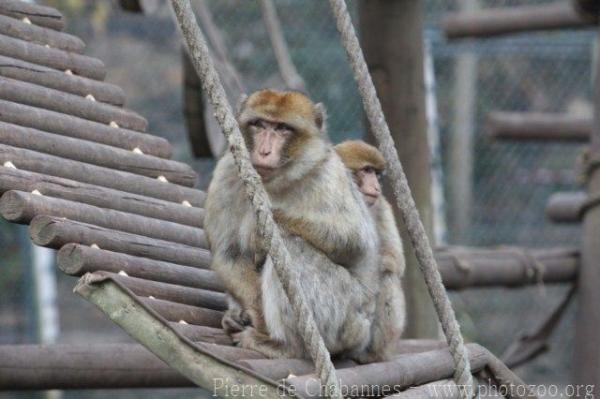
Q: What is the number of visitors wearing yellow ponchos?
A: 0